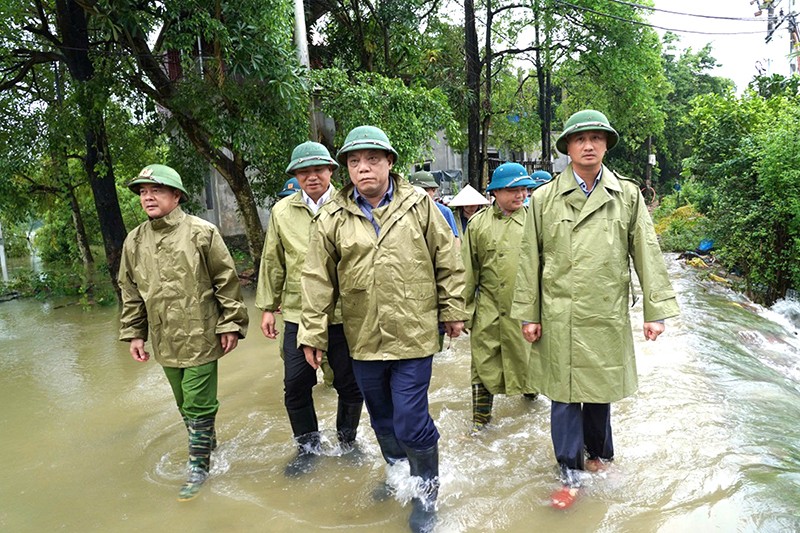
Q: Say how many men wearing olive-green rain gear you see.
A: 5